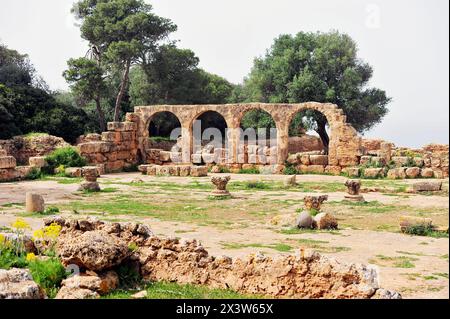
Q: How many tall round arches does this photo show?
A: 4